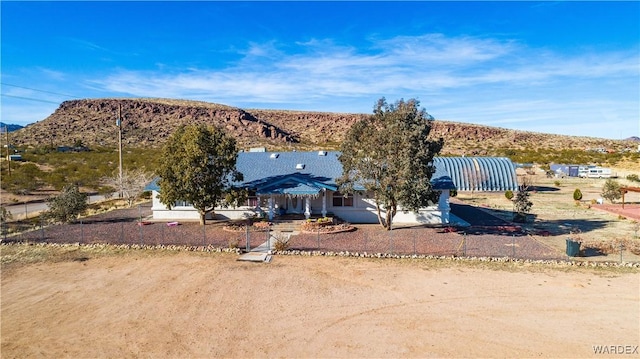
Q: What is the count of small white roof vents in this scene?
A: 3